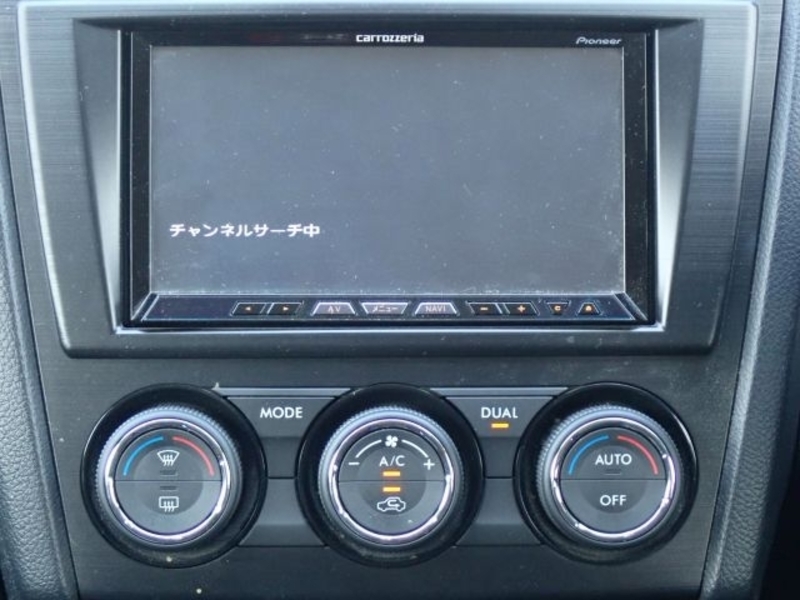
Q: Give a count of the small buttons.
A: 9